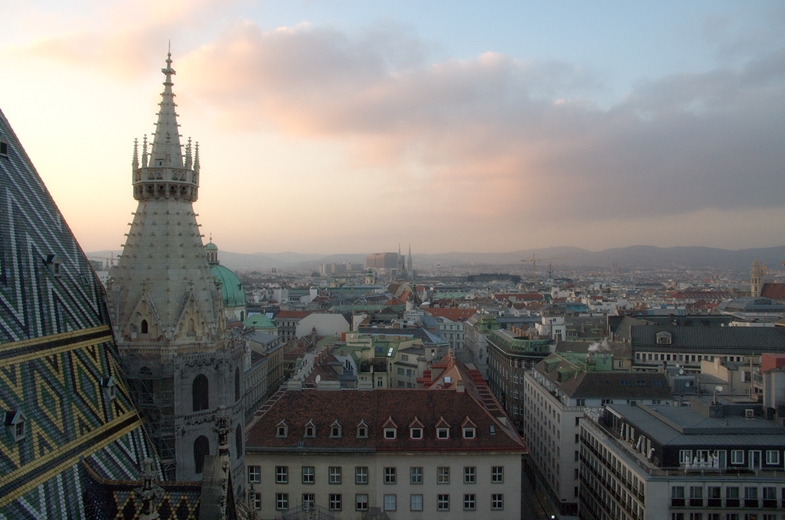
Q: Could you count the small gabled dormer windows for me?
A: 12